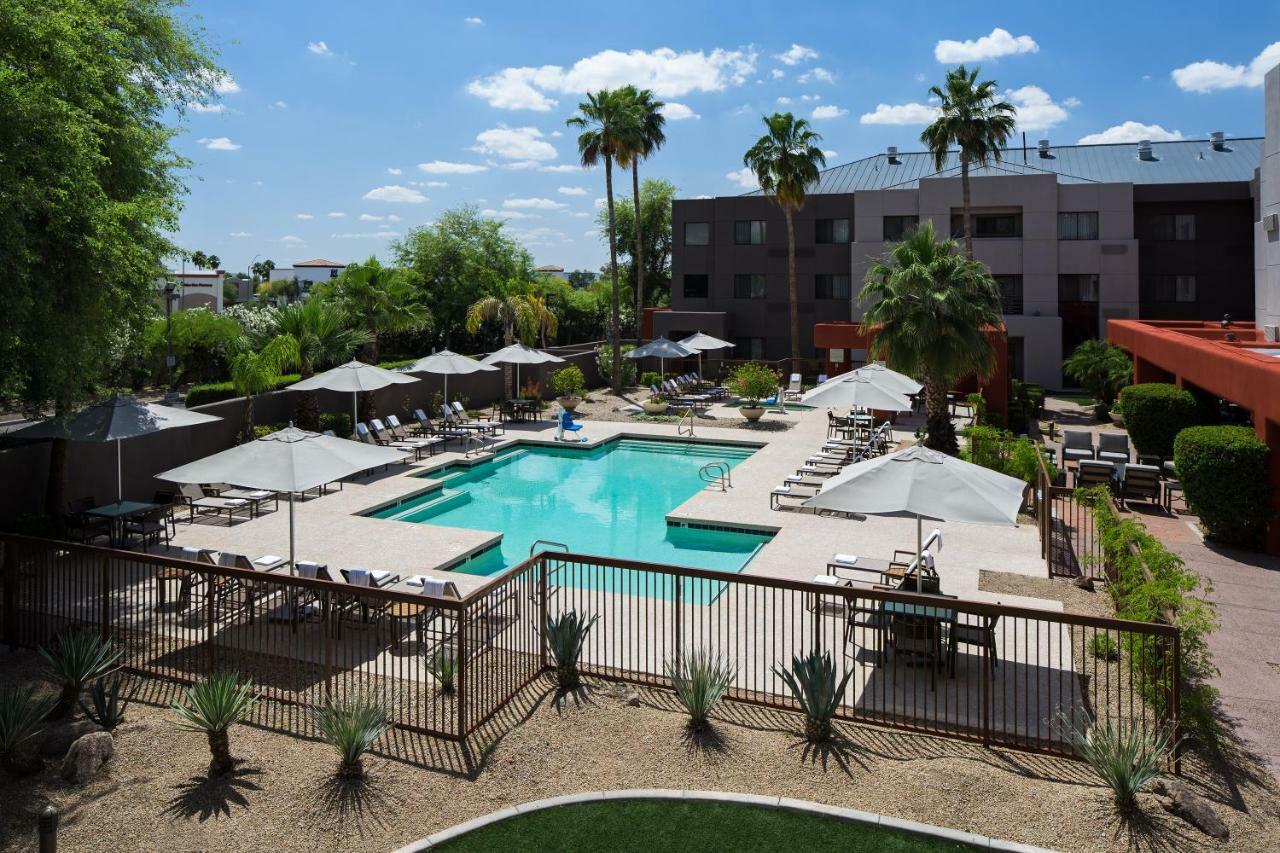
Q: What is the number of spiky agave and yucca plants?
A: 10